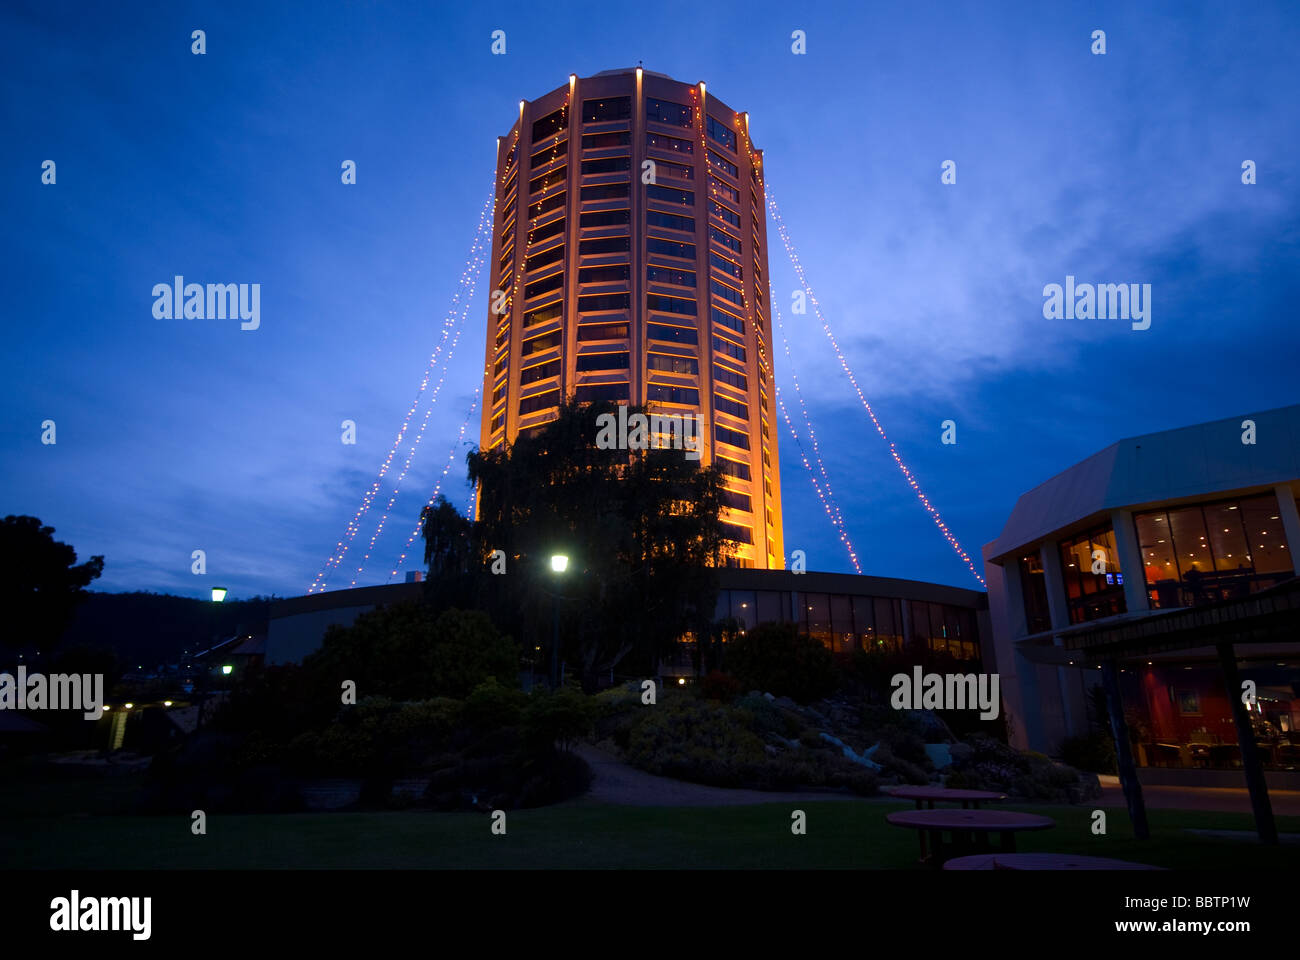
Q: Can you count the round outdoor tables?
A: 3